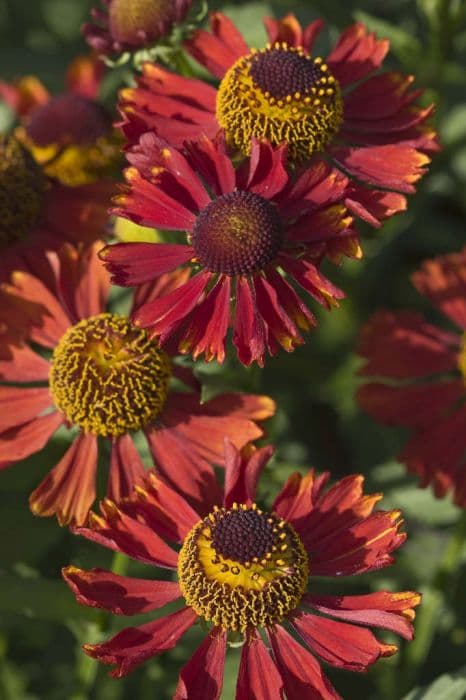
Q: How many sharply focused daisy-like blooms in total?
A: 4